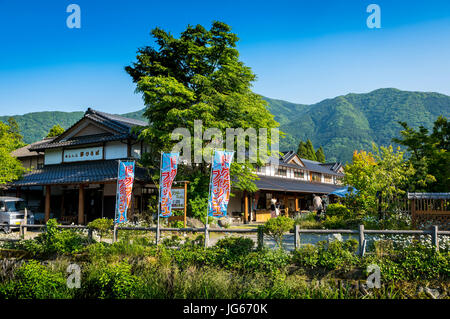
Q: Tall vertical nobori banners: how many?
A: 3